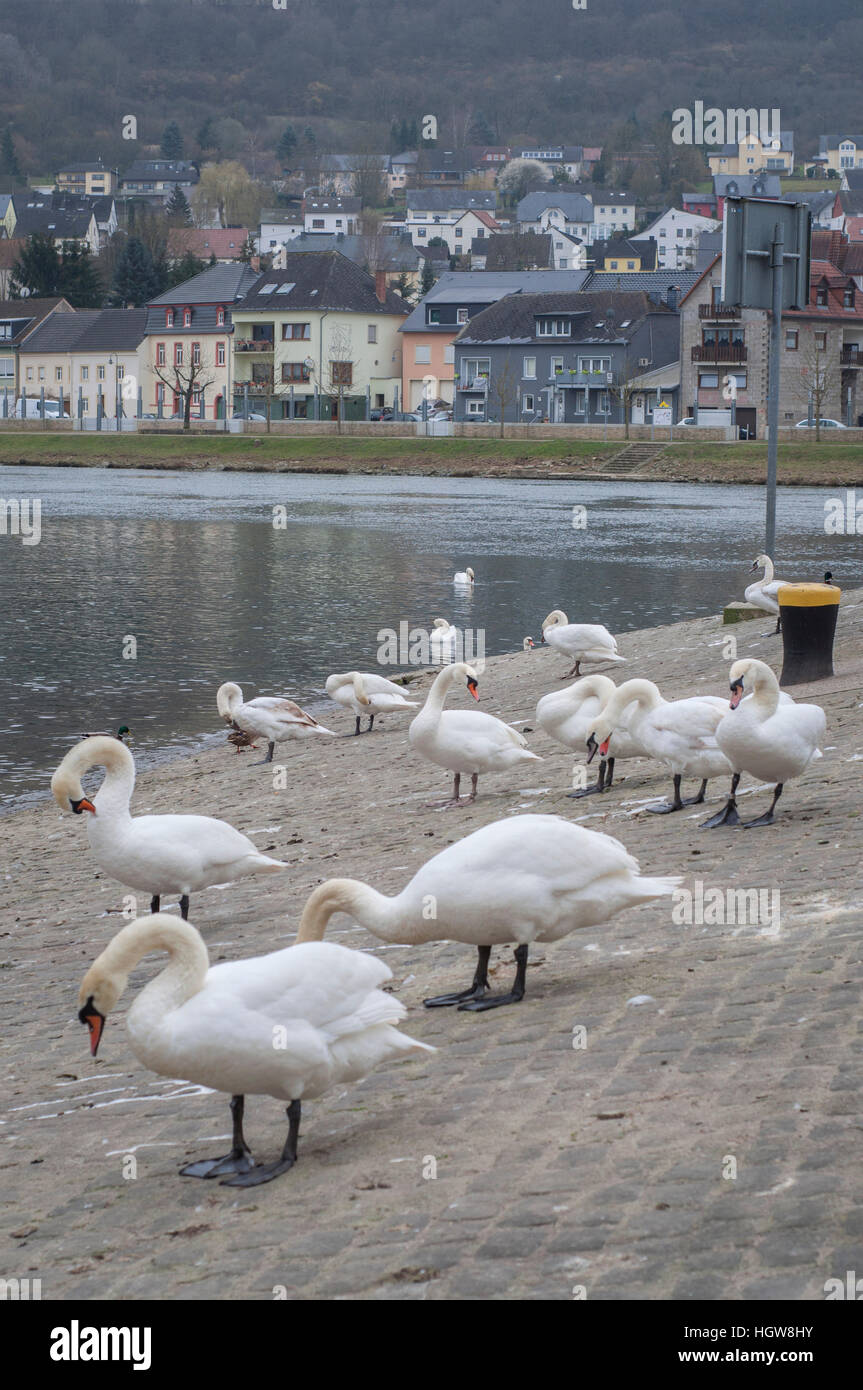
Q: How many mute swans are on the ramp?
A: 11